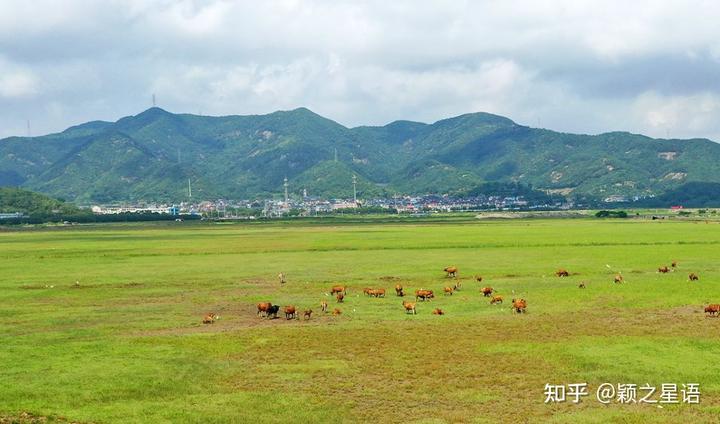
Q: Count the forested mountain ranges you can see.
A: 1